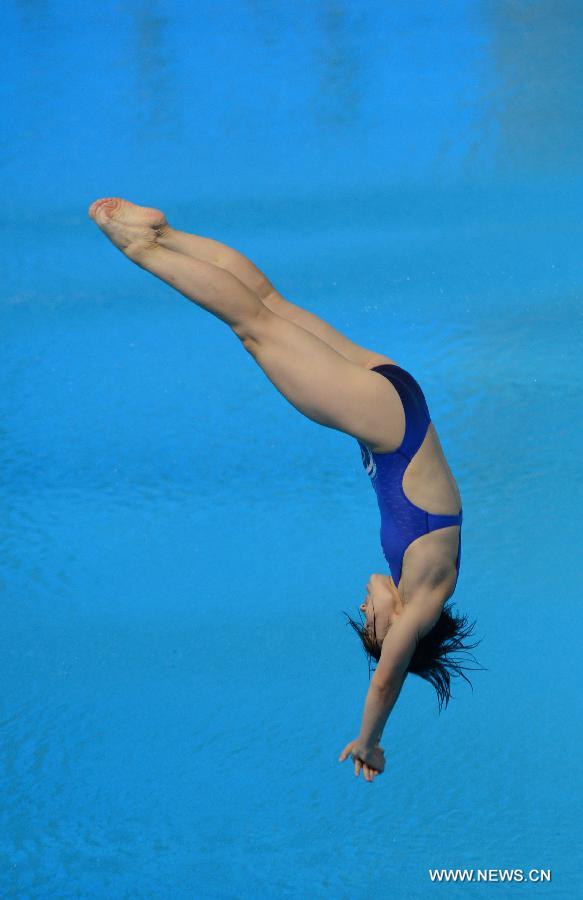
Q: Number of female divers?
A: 1